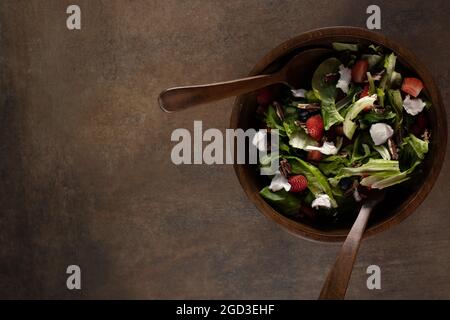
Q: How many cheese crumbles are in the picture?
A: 8